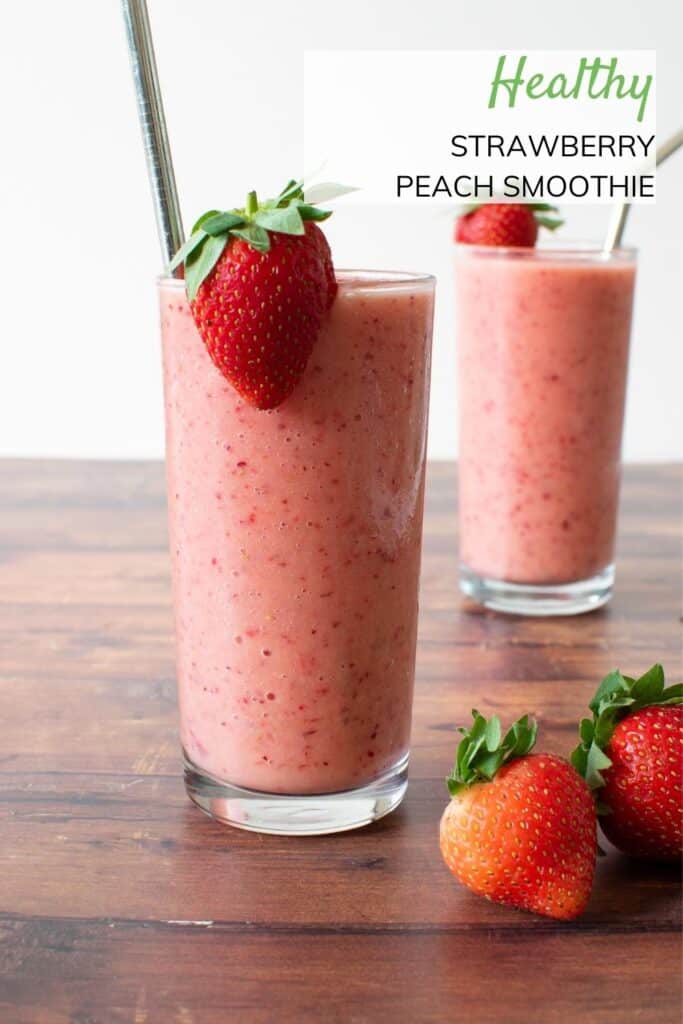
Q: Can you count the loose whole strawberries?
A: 2